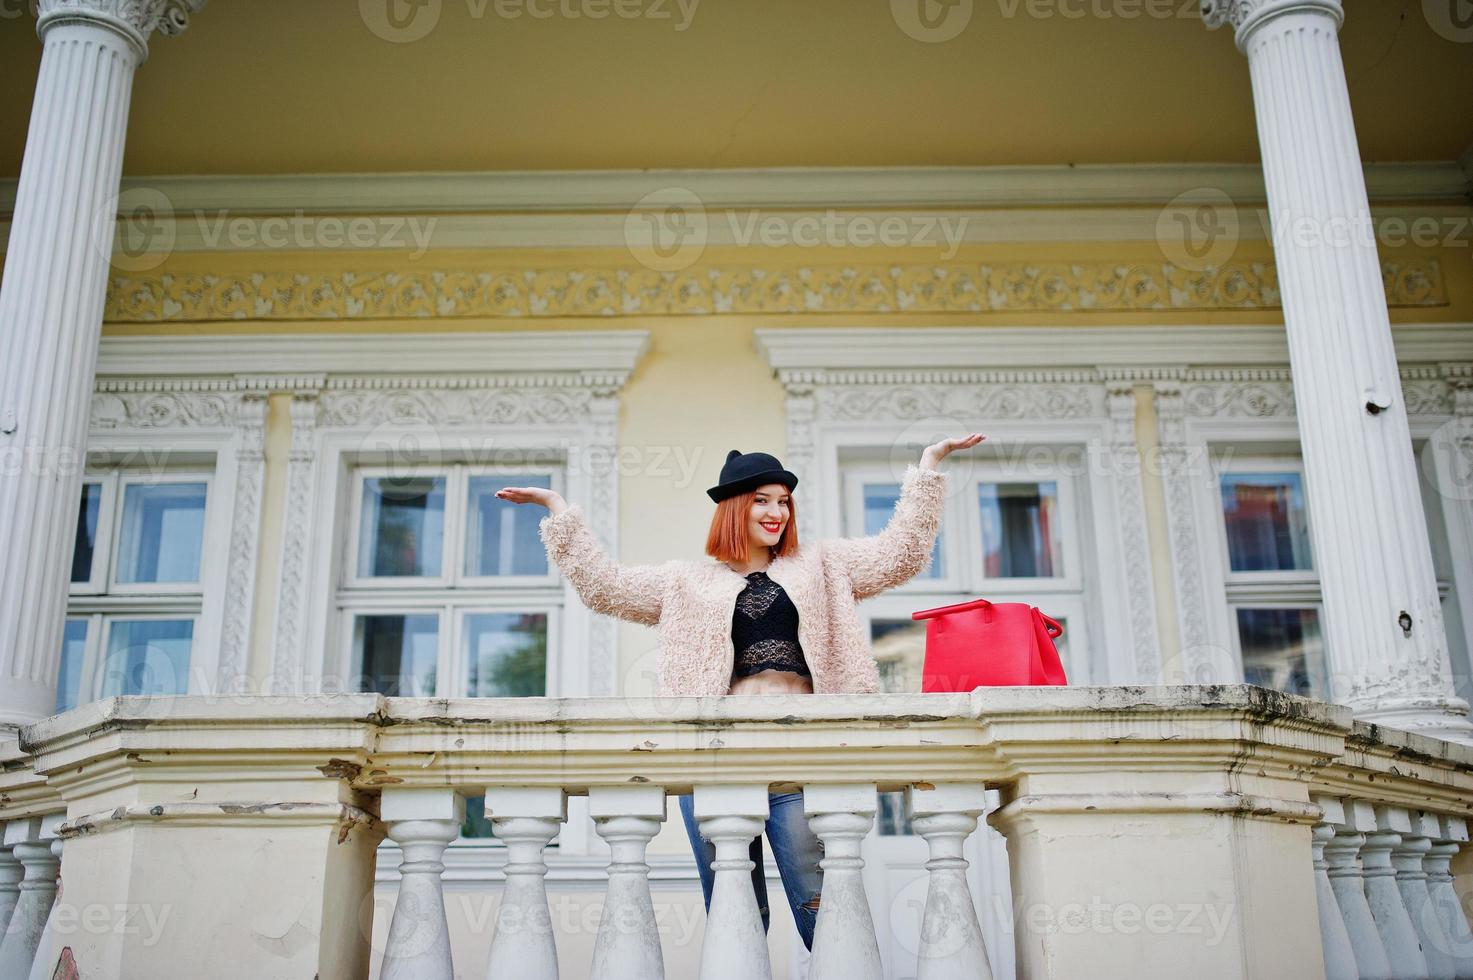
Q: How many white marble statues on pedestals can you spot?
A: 0